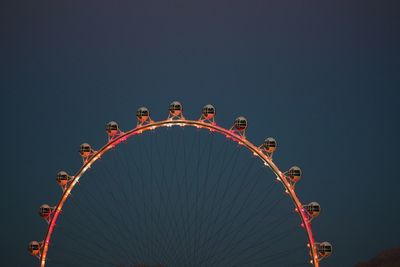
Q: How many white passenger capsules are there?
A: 13